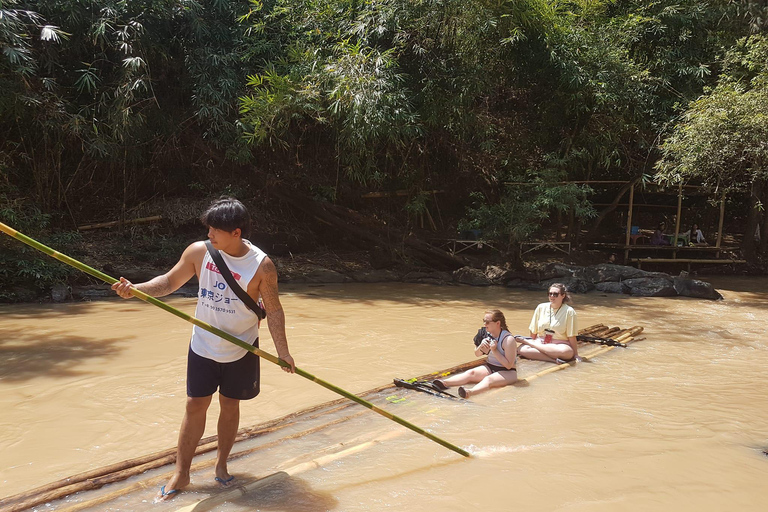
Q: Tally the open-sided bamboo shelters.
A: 1